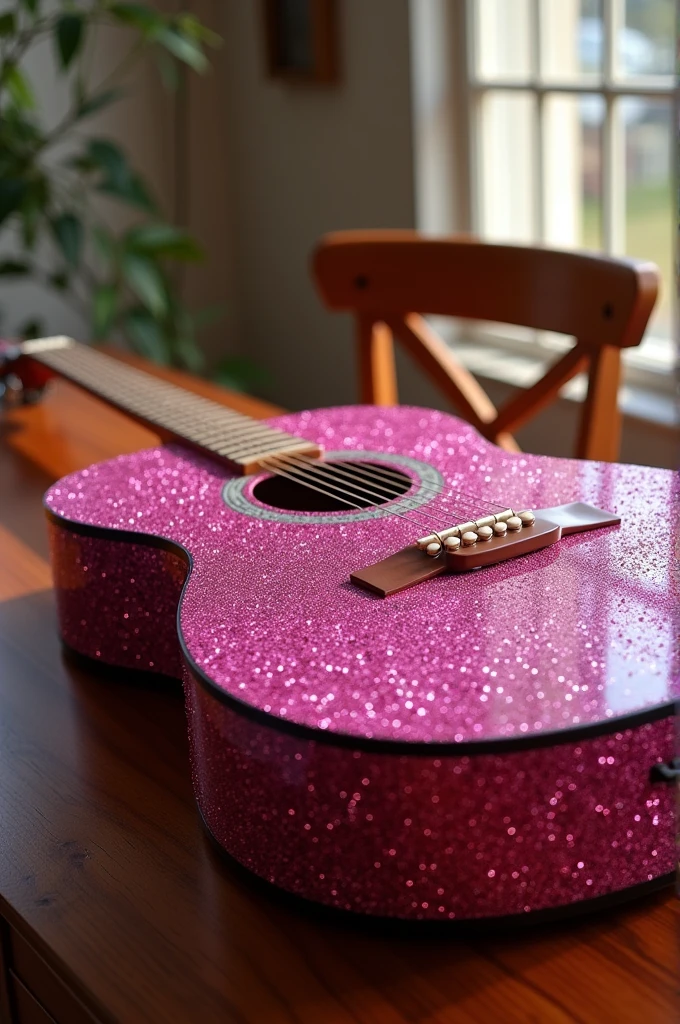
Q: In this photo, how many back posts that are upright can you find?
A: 2